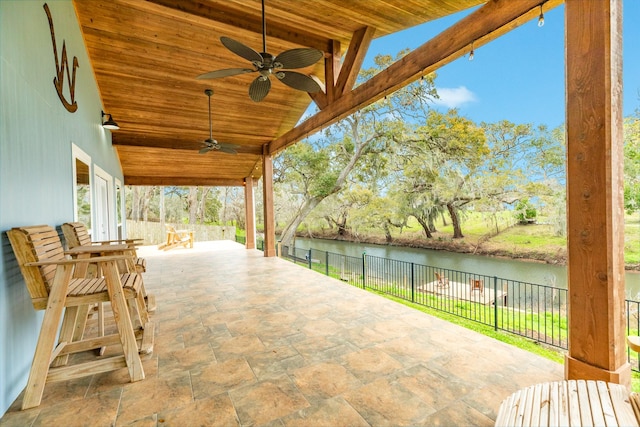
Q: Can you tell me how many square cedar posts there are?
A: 3